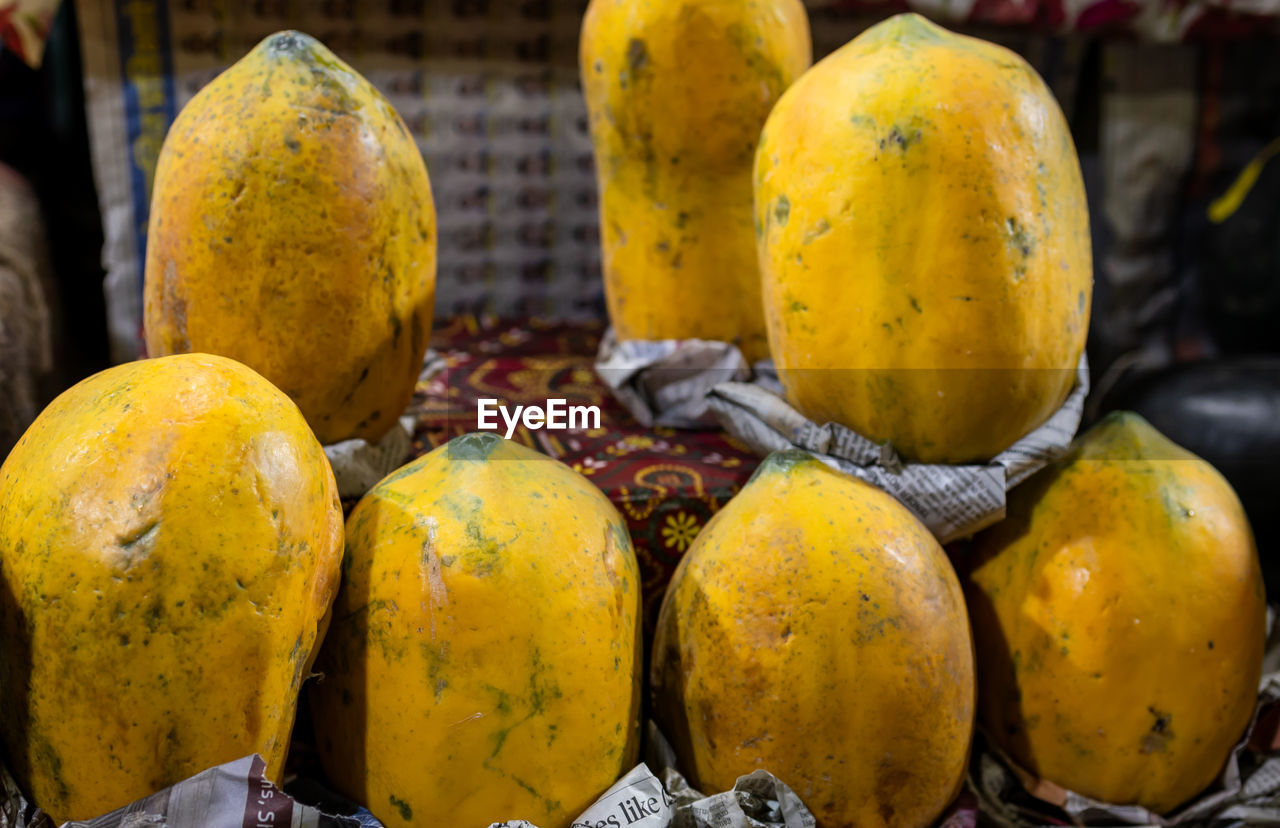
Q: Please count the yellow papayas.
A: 7